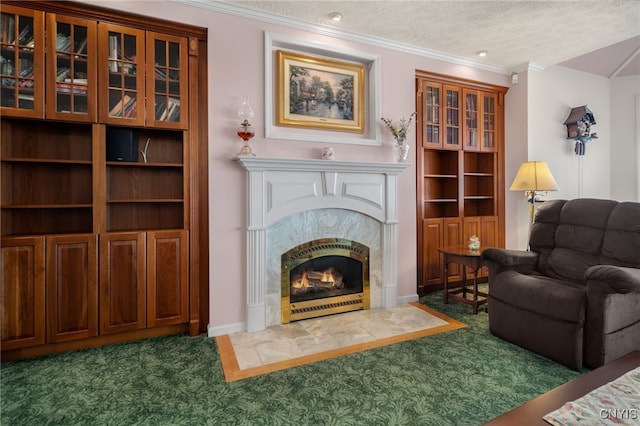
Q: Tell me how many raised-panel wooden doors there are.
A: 8